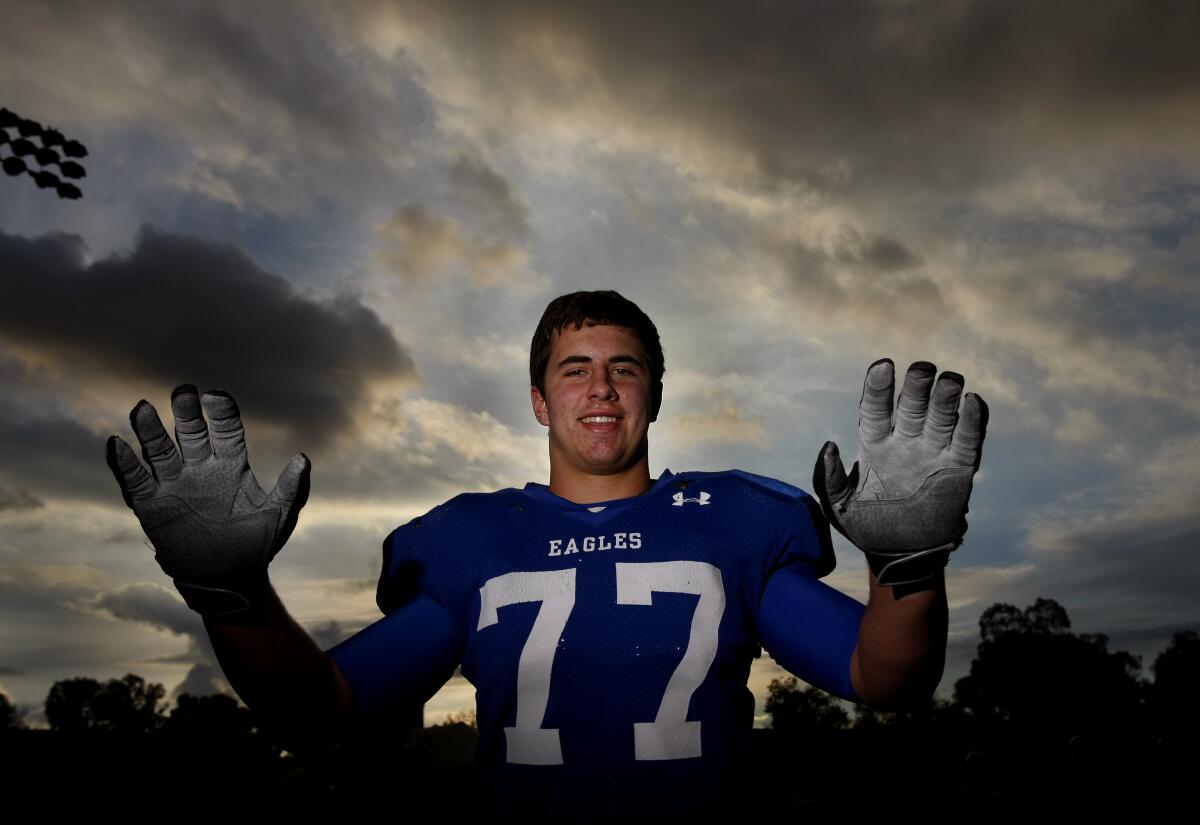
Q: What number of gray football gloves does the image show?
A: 2